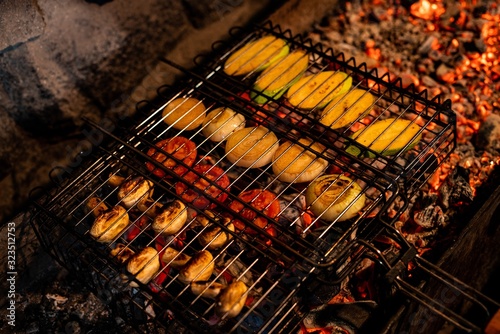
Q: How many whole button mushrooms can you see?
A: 7